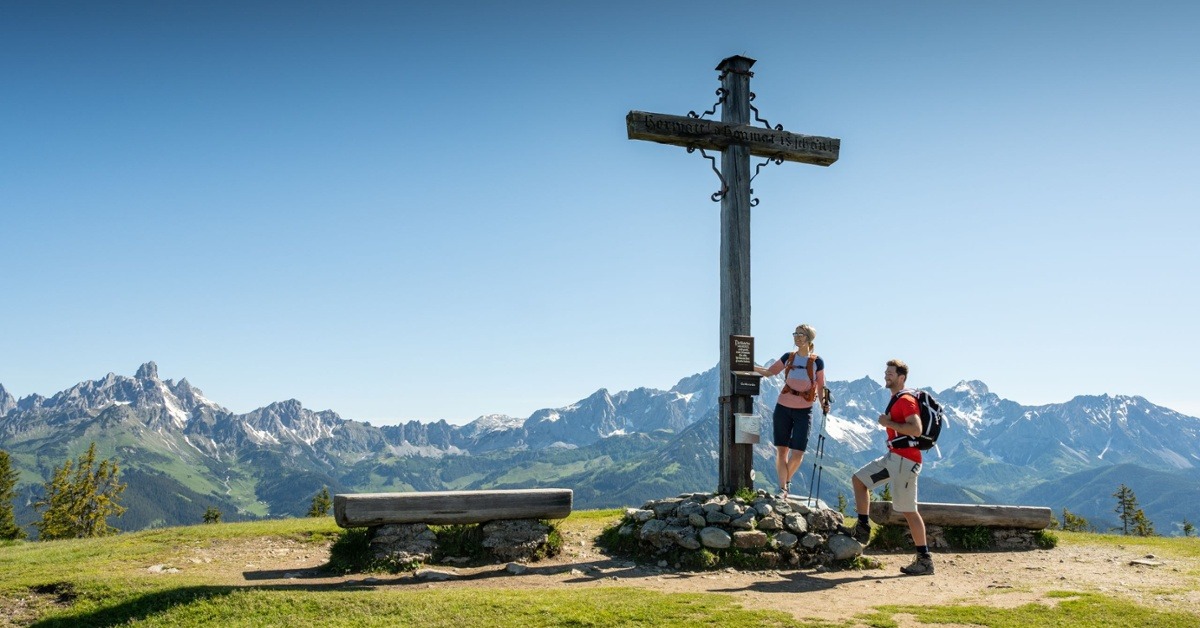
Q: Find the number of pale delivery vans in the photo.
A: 0